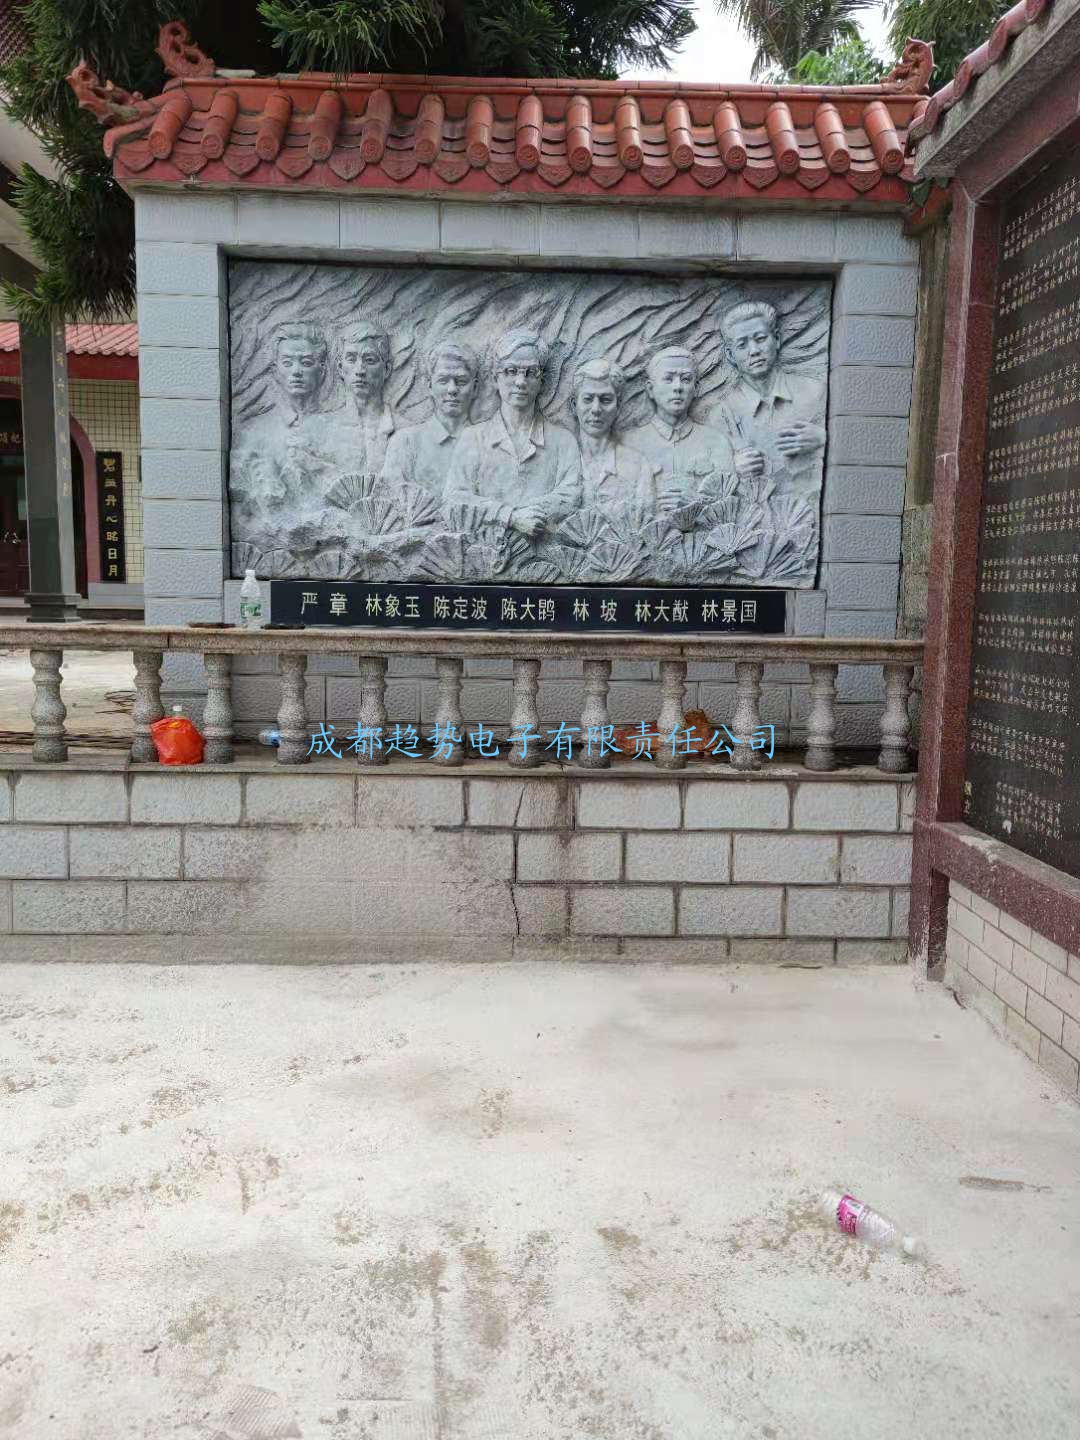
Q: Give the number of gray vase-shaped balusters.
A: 12